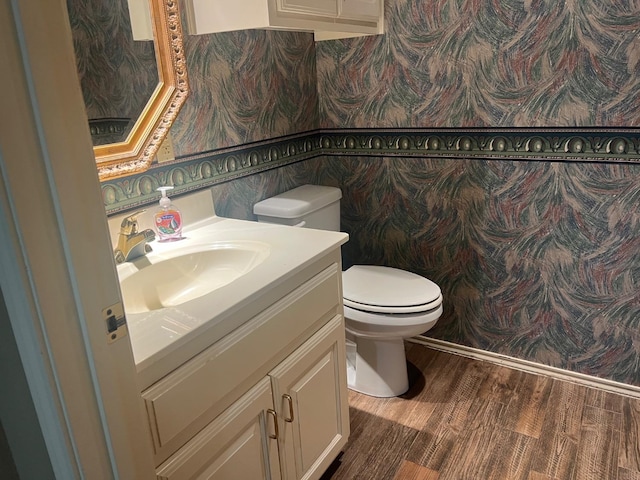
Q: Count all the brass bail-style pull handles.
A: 2